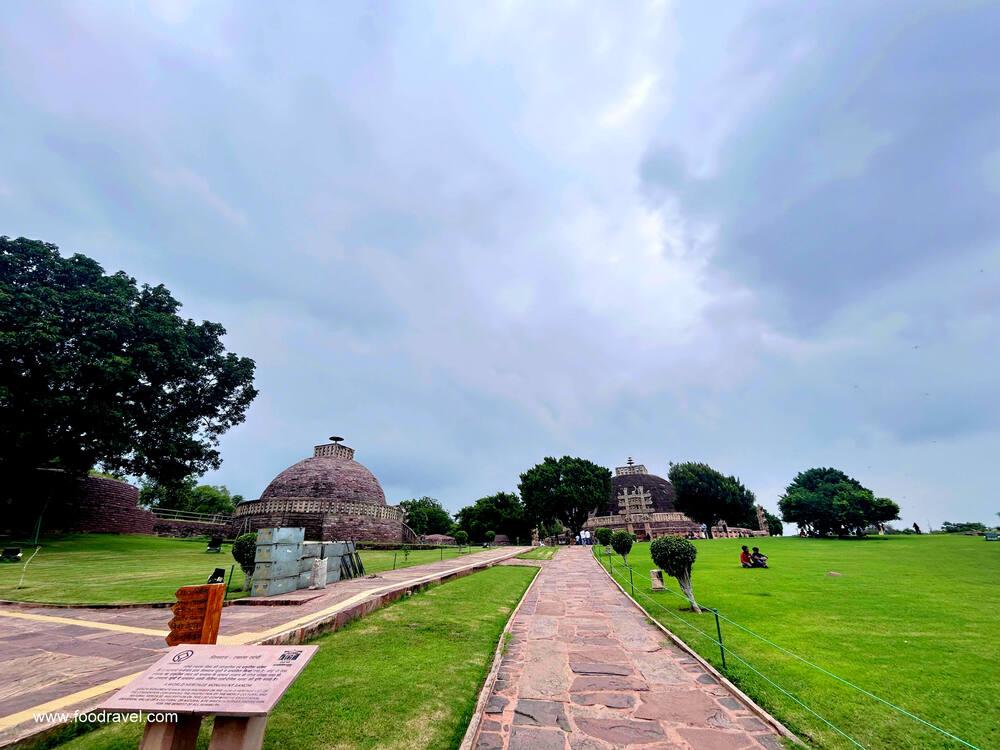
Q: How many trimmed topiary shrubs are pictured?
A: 6